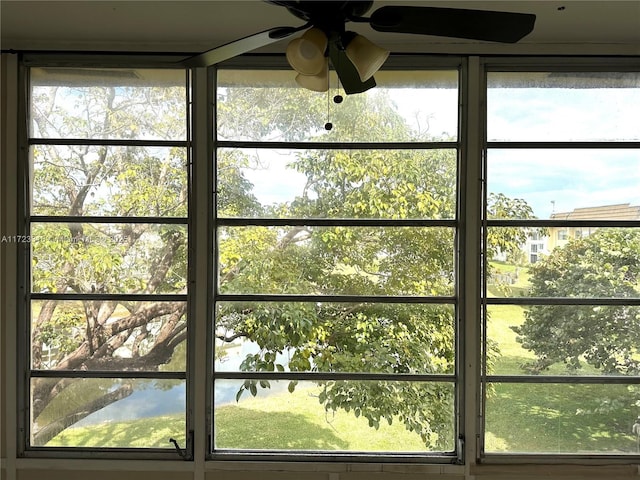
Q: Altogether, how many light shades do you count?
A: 3